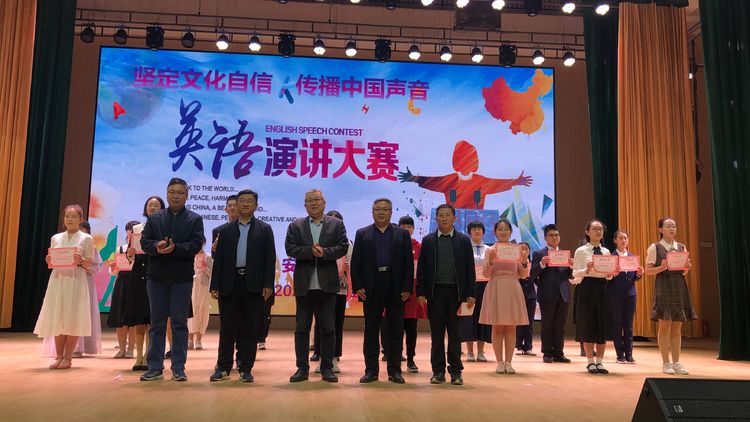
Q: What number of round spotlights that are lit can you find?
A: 15